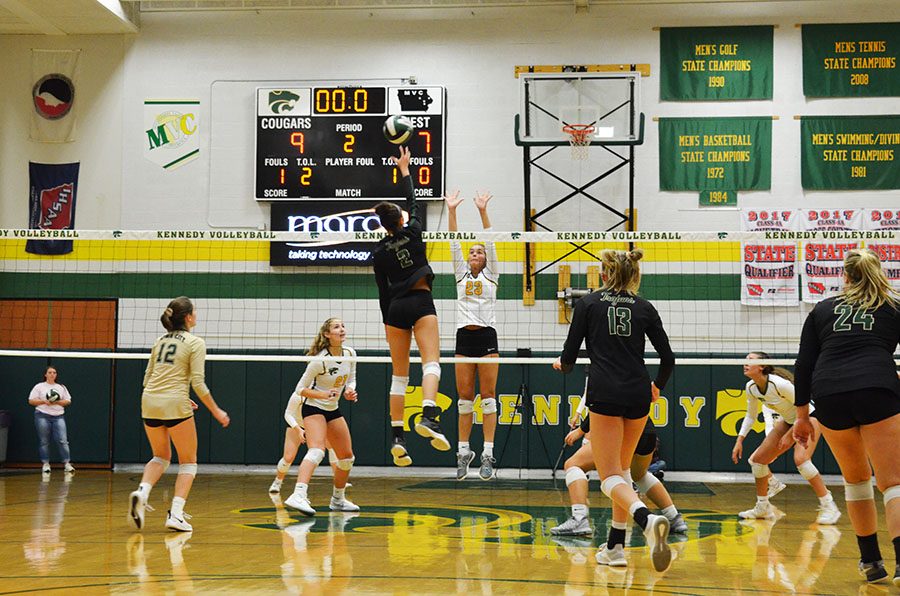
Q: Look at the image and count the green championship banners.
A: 4